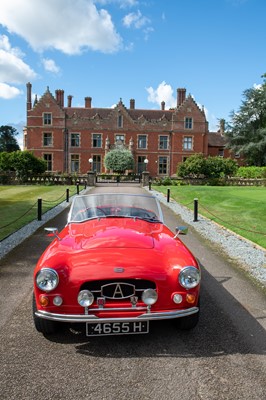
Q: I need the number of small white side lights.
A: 2